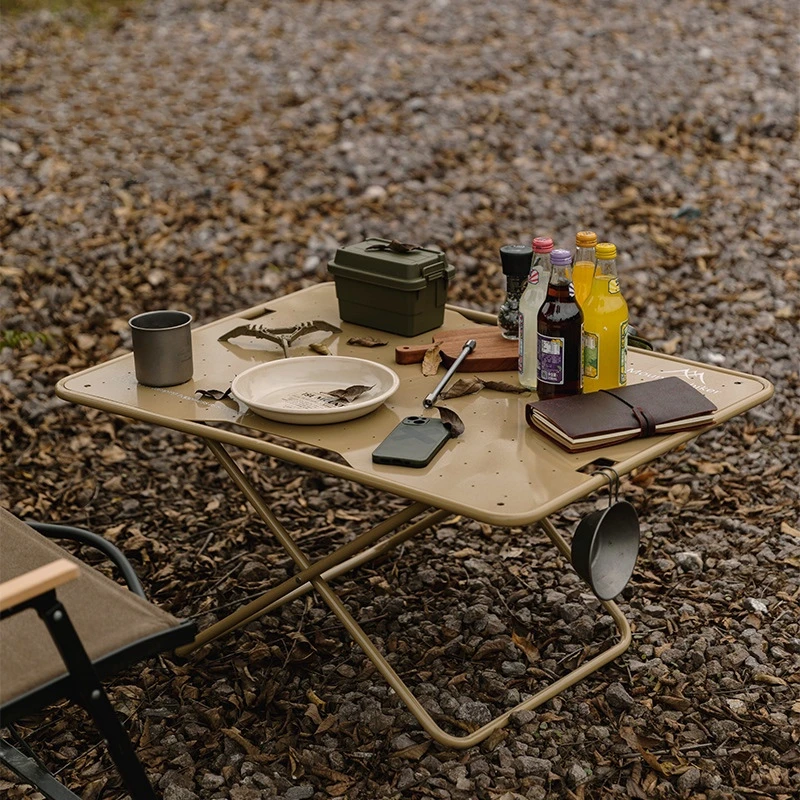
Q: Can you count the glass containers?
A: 5